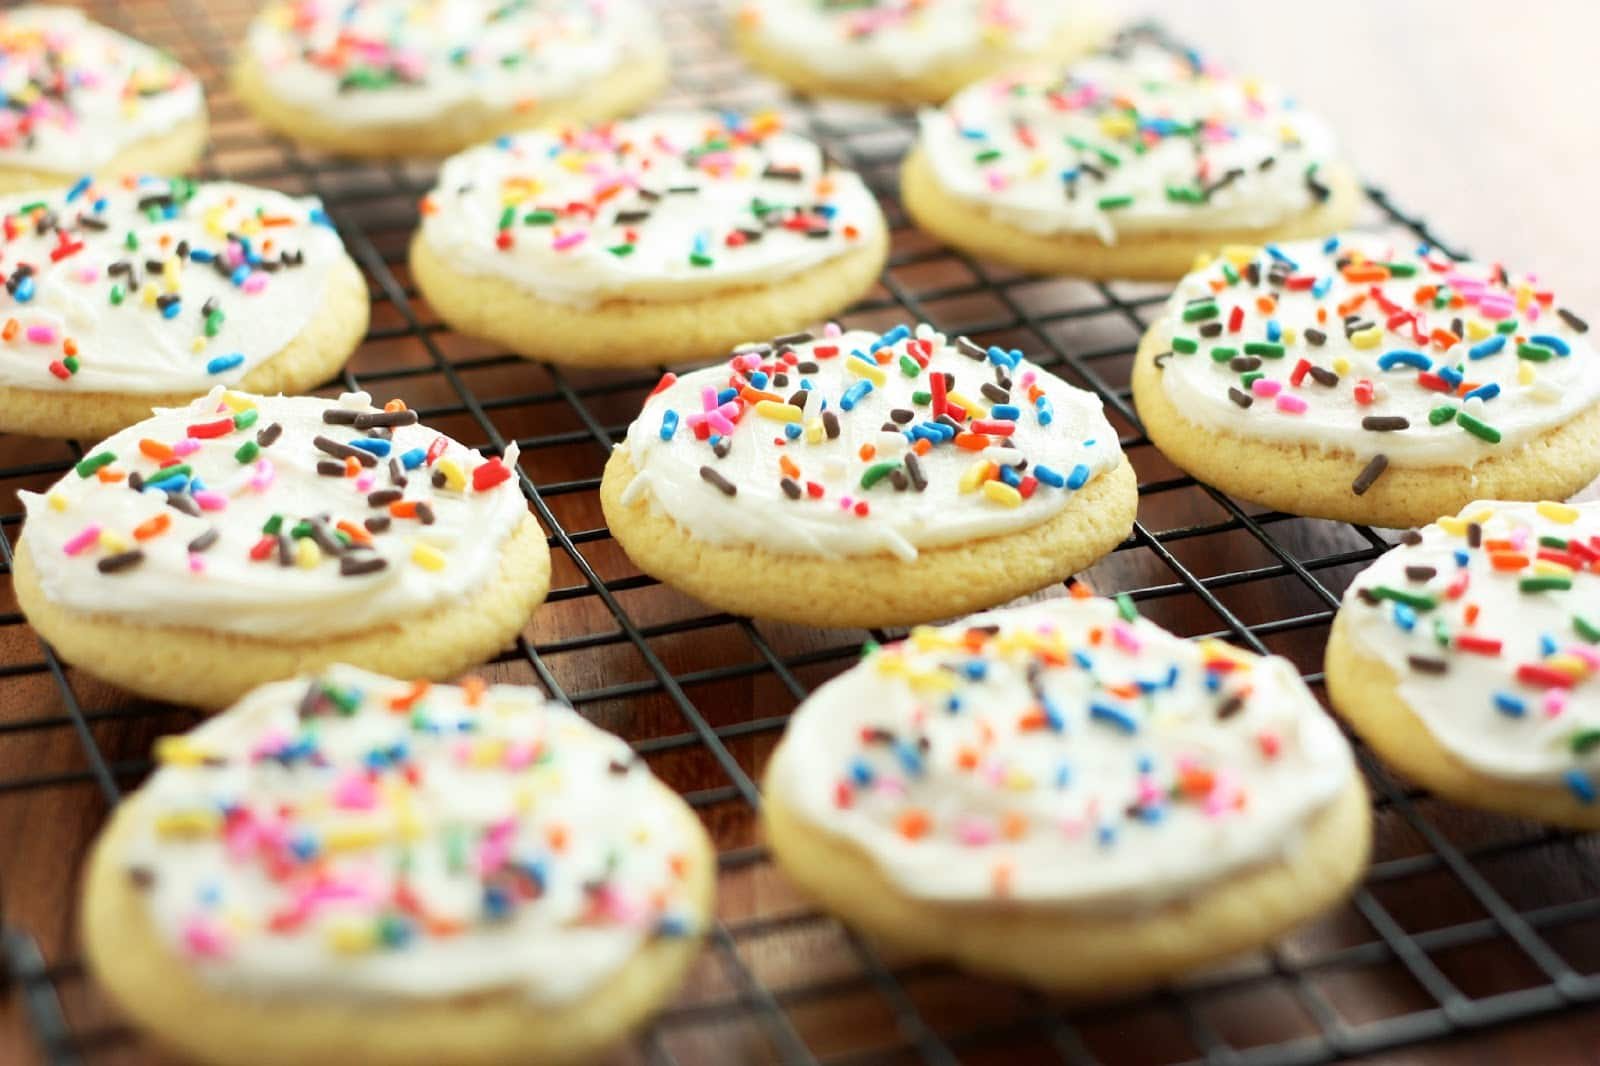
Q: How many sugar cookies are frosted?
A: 12